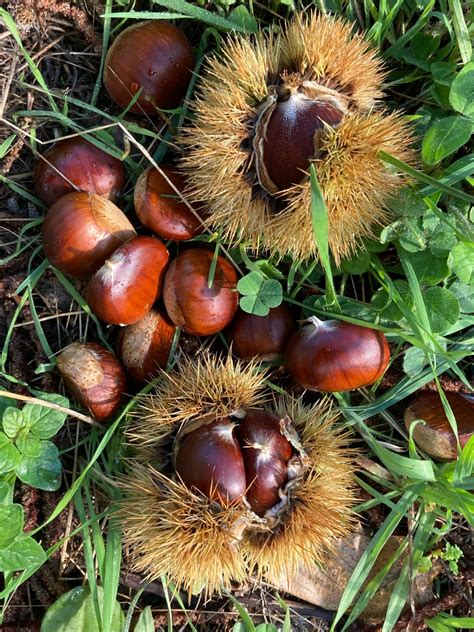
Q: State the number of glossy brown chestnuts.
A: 14